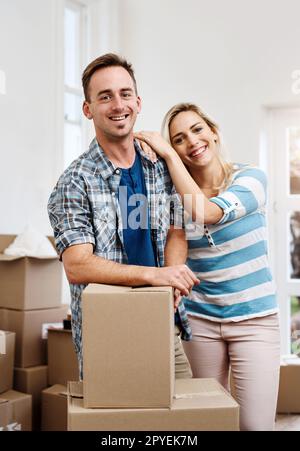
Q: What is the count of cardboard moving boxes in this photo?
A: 10